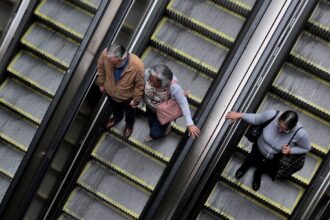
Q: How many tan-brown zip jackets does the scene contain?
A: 1